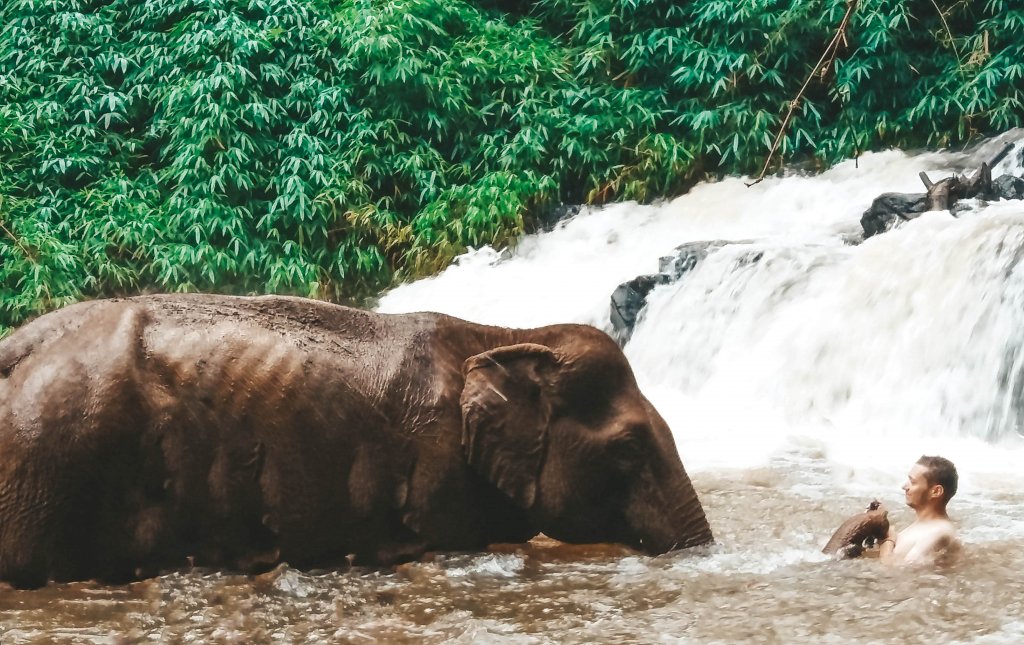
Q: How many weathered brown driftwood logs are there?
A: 1